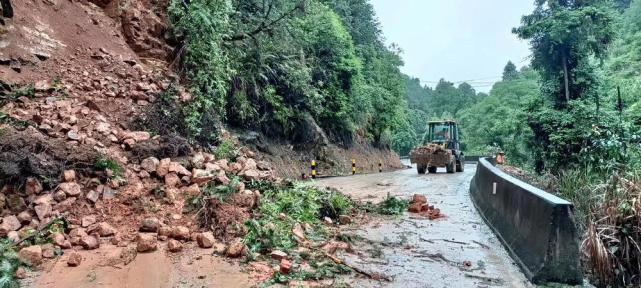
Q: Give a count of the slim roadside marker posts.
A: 3